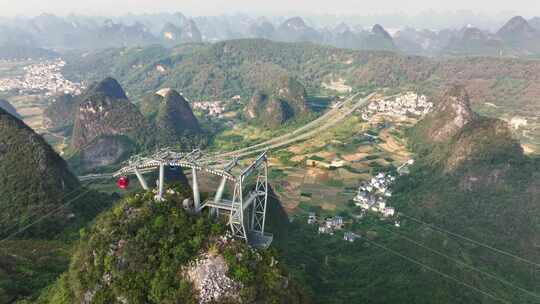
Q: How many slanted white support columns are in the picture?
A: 4